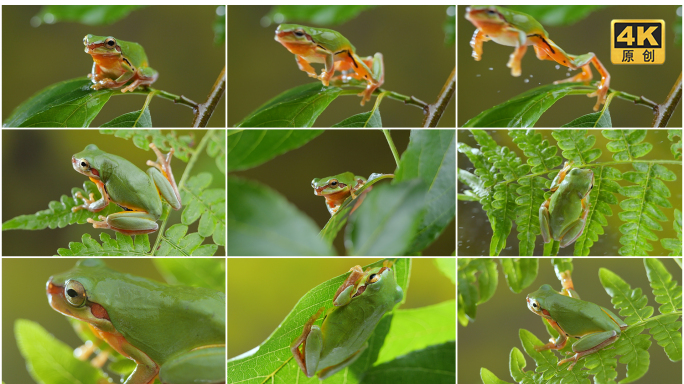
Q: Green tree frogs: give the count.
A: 9